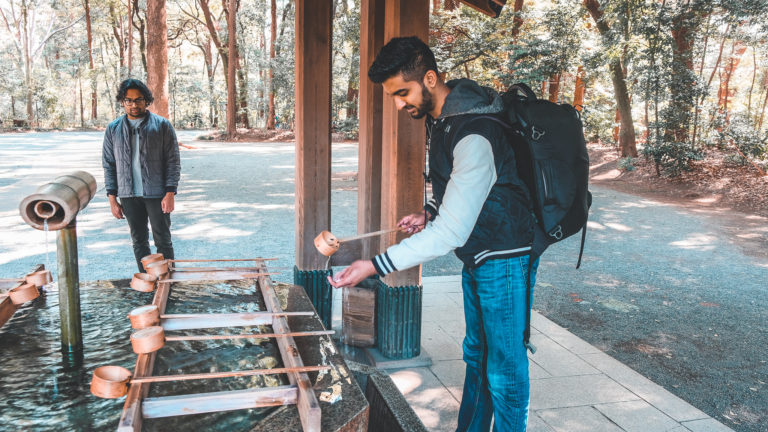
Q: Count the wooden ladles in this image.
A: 9